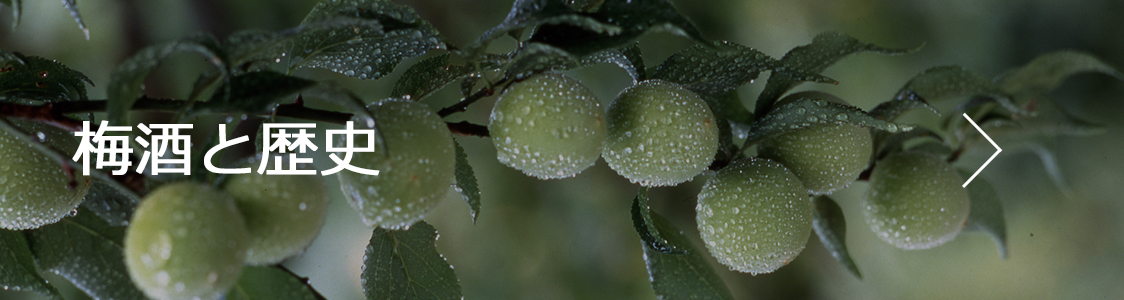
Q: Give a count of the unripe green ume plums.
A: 9